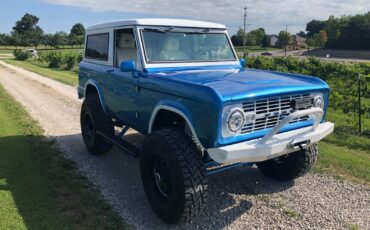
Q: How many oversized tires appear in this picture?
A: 3